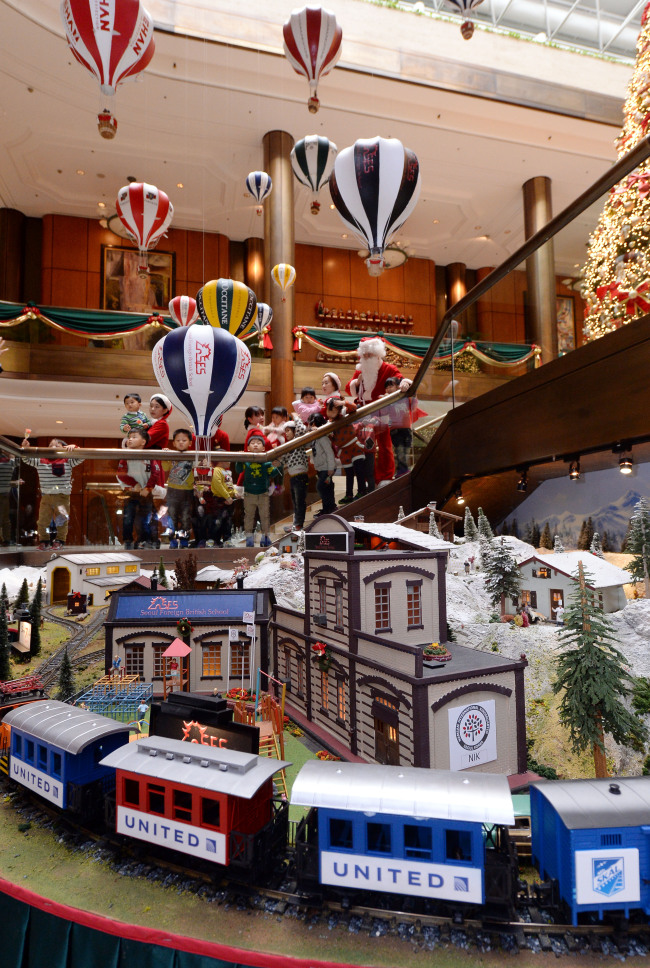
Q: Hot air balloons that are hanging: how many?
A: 12